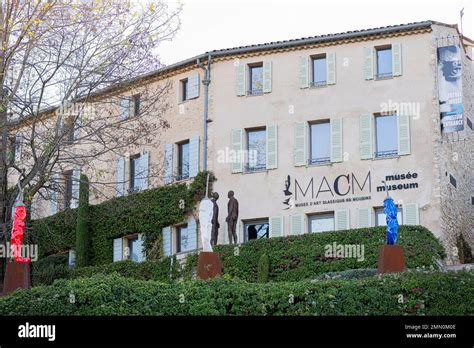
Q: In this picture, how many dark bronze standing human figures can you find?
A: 2